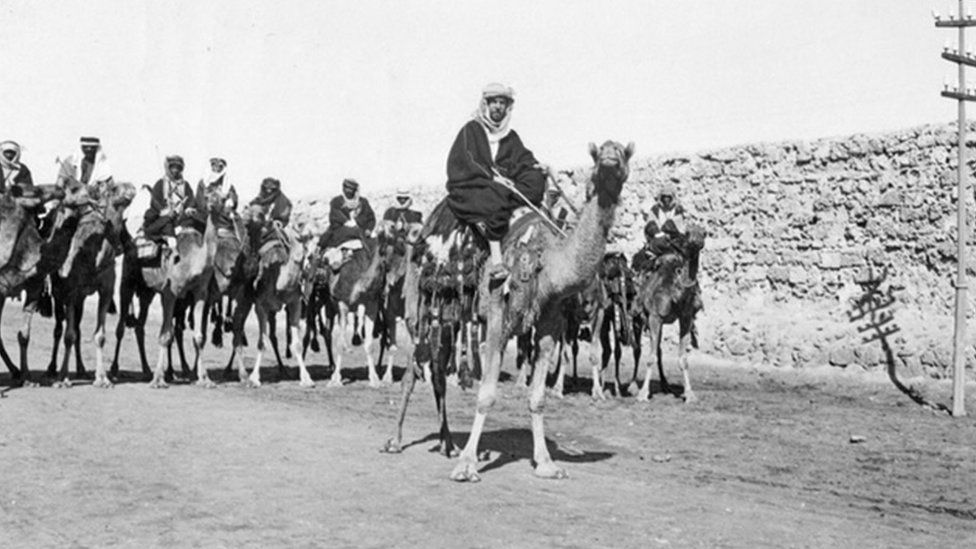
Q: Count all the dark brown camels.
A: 0